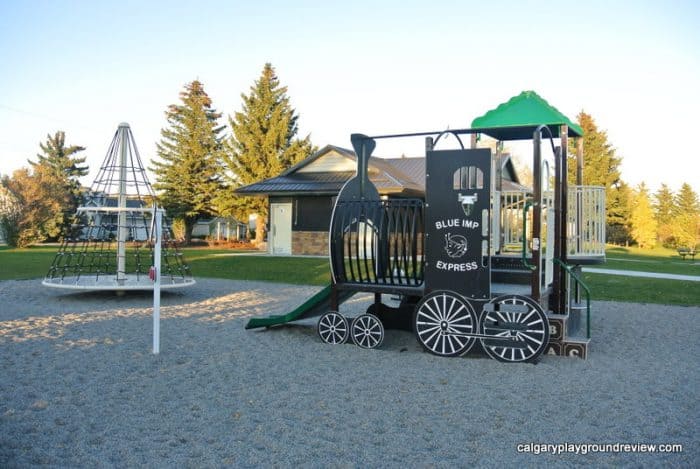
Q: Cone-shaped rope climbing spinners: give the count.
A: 1